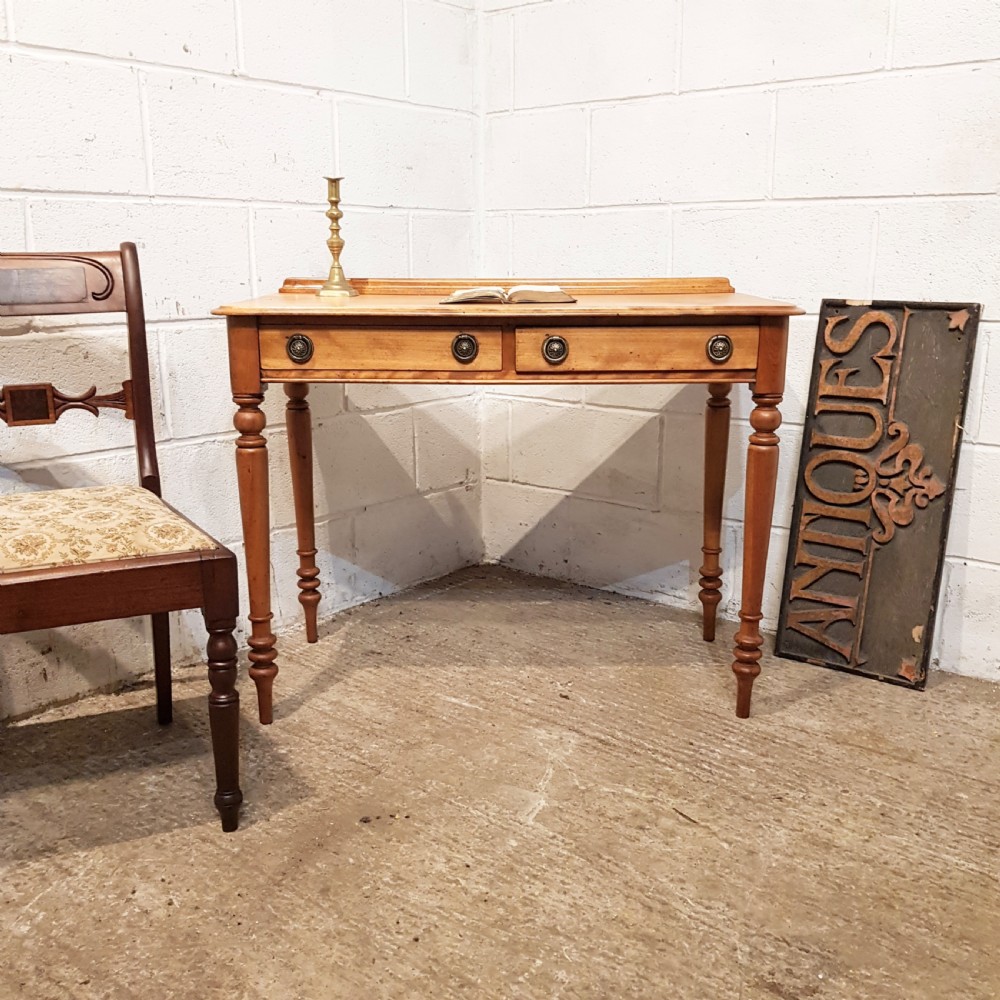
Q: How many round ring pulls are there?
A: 4